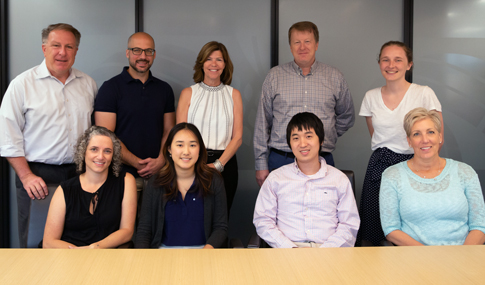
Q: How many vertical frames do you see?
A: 4